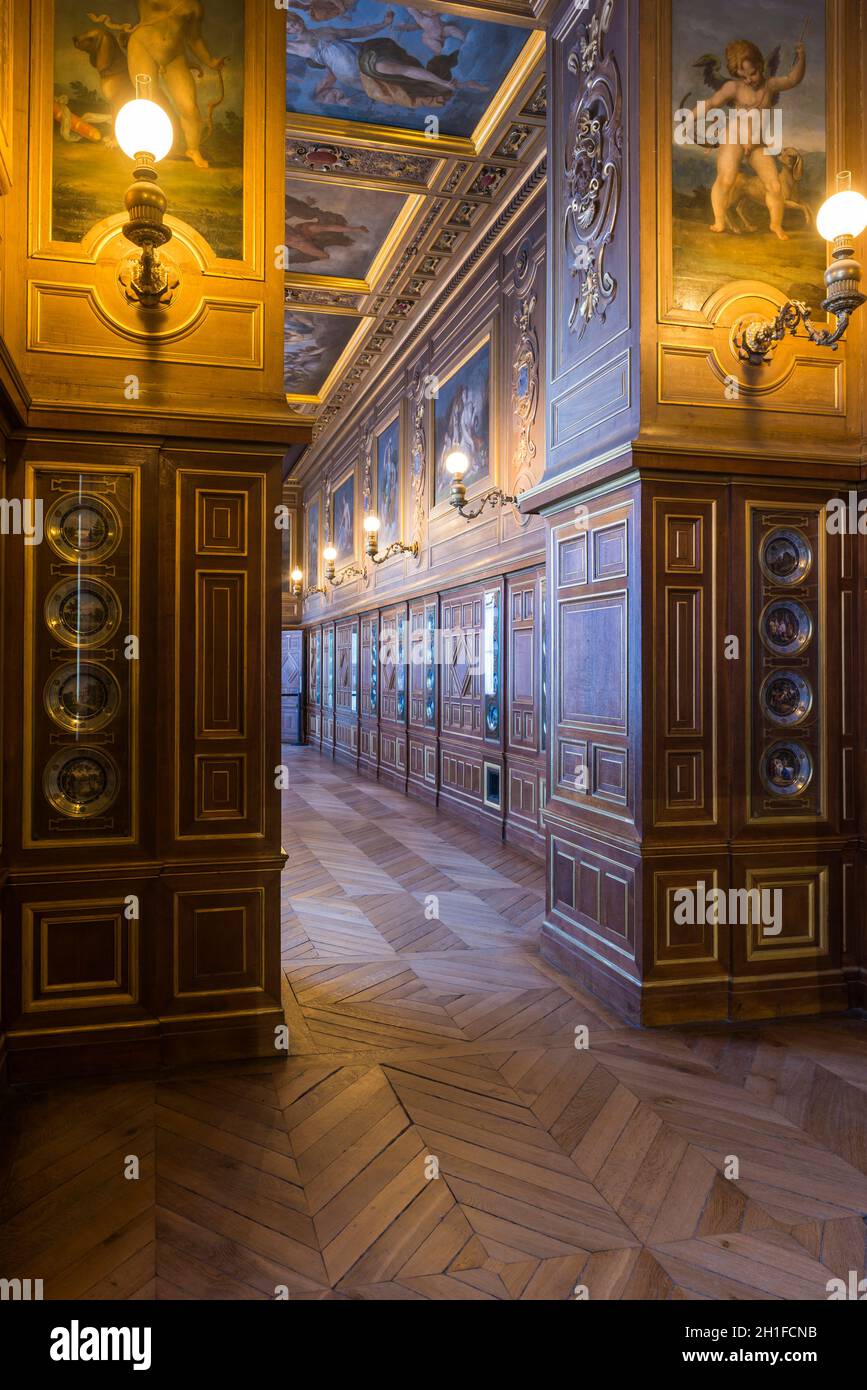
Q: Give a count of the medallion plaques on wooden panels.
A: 8